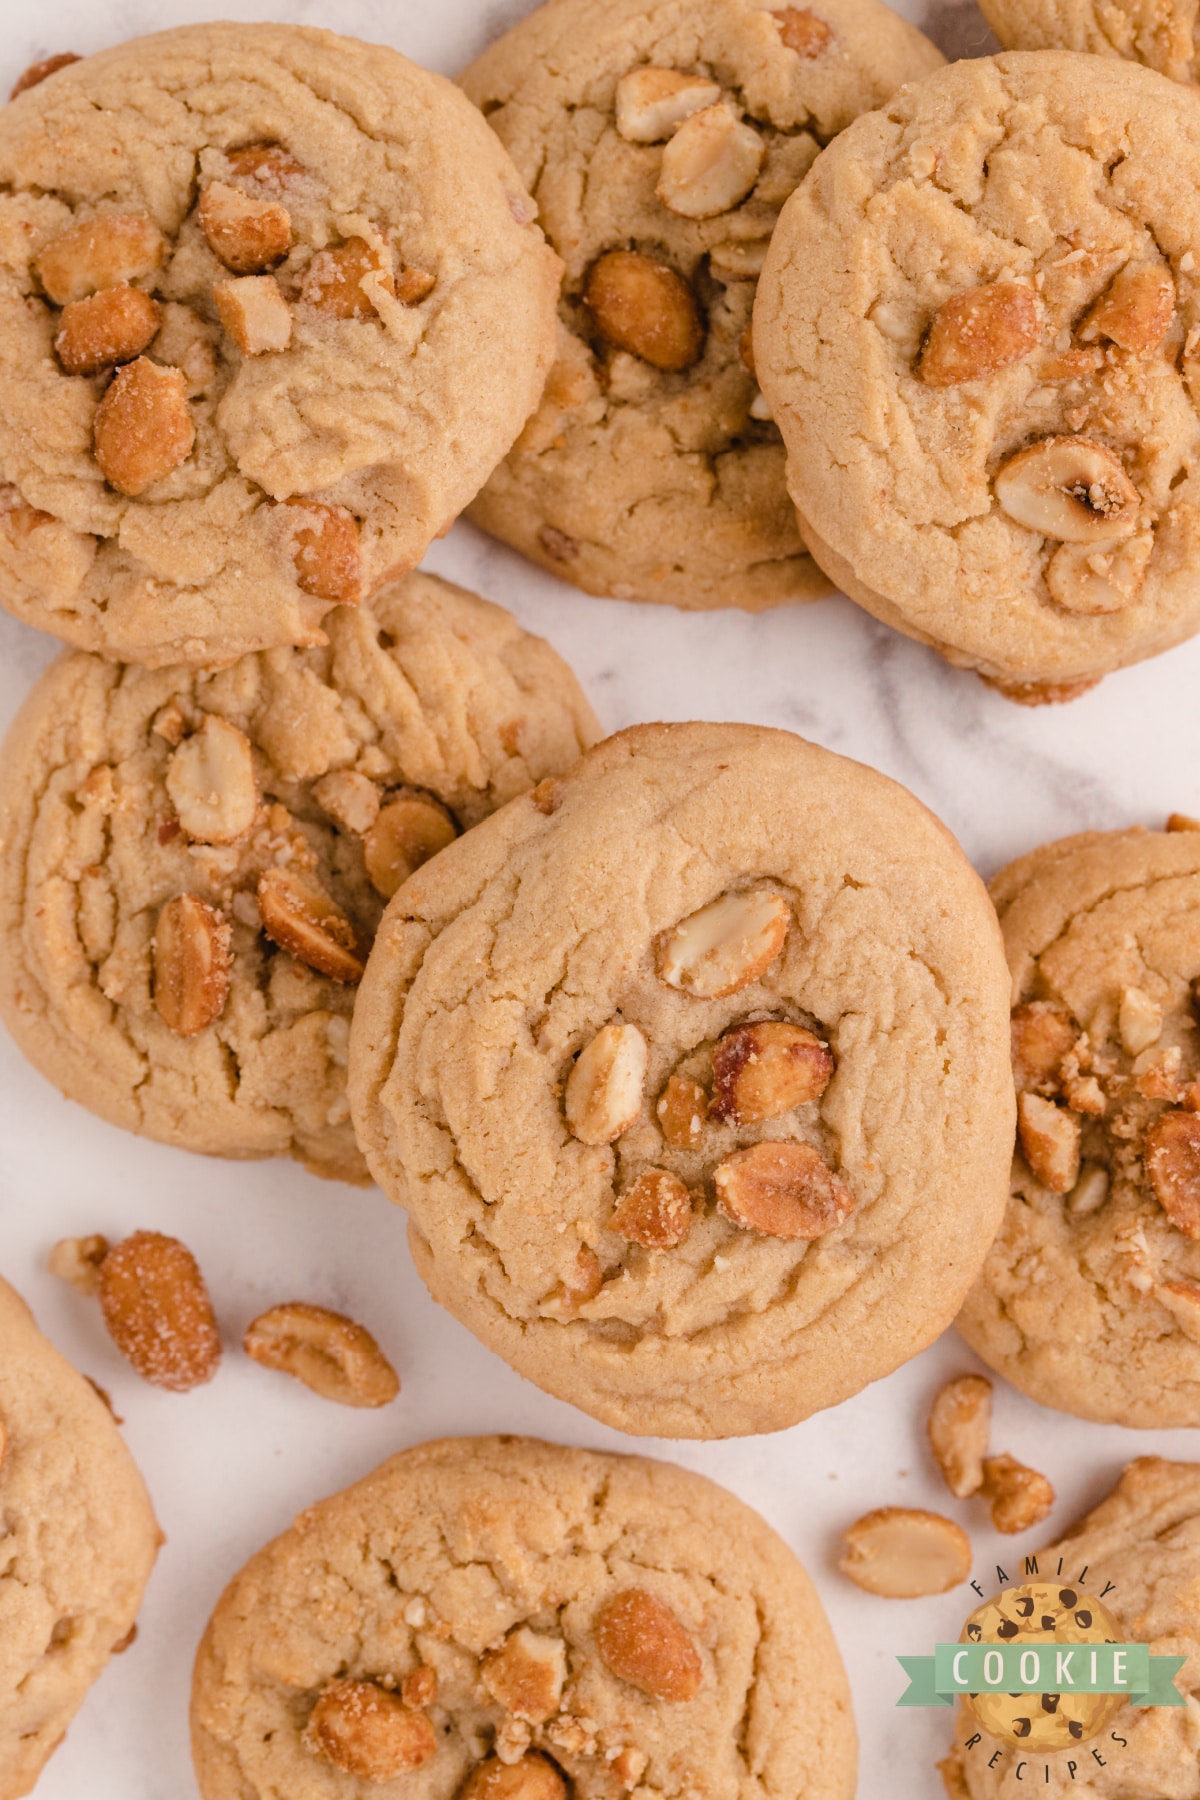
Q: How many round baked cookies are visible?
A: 10